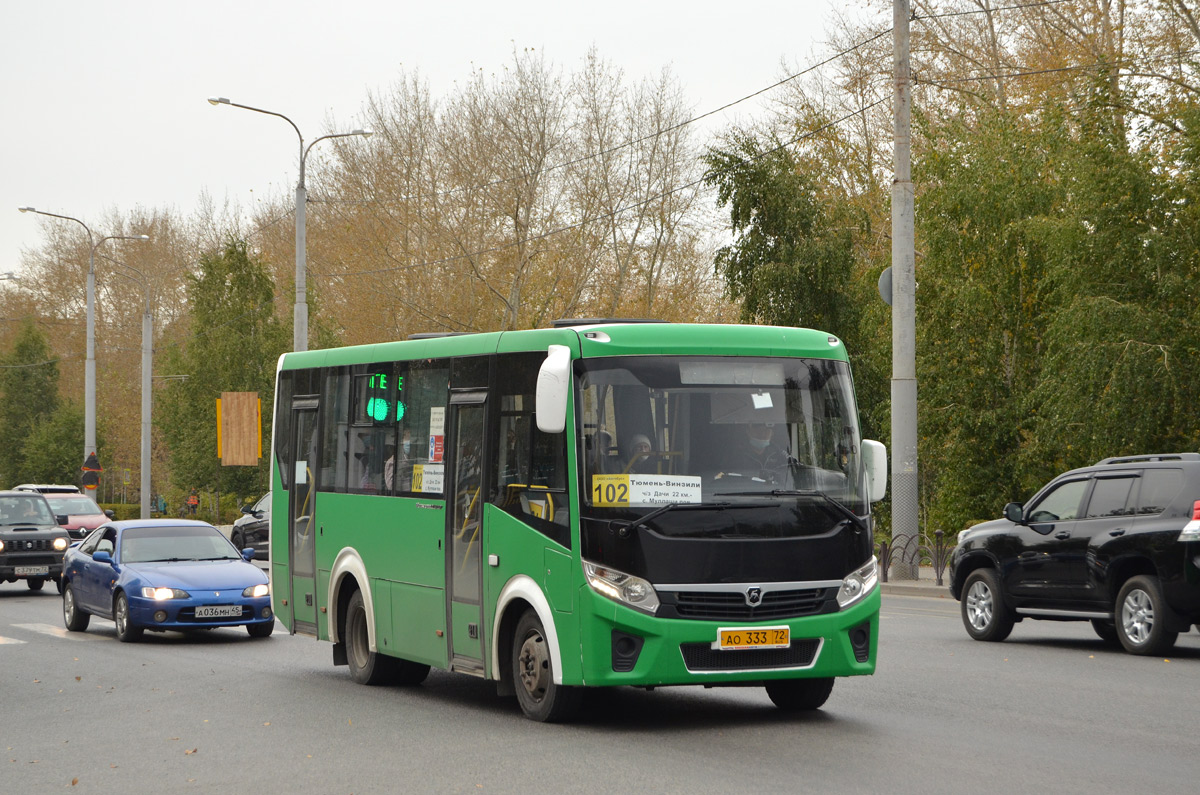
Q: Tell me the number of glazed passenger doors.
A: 2